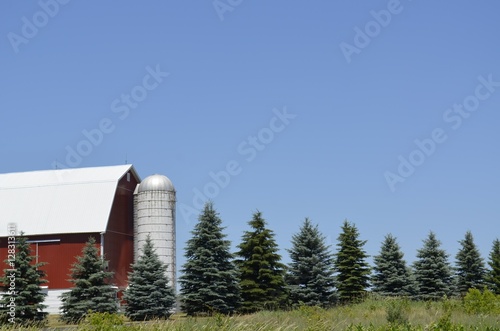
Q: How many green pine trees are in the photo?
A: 11